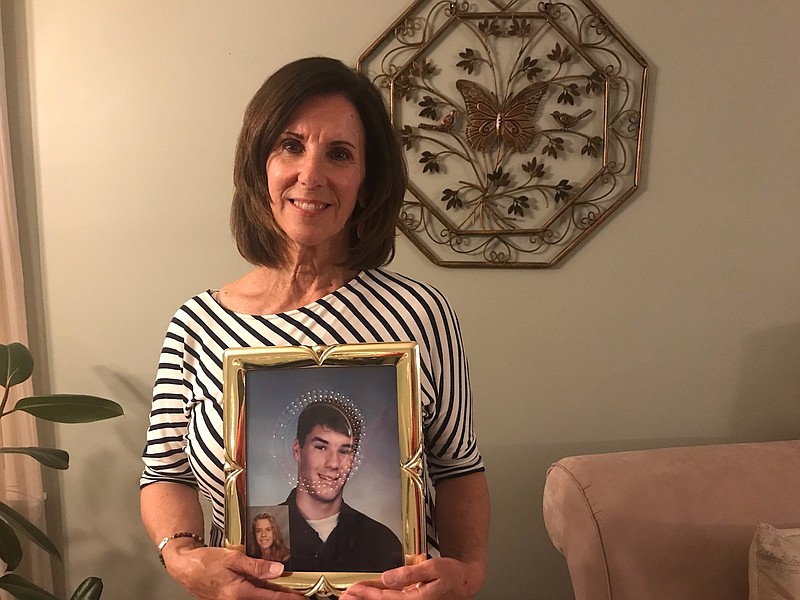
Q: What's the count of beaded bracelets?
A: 1